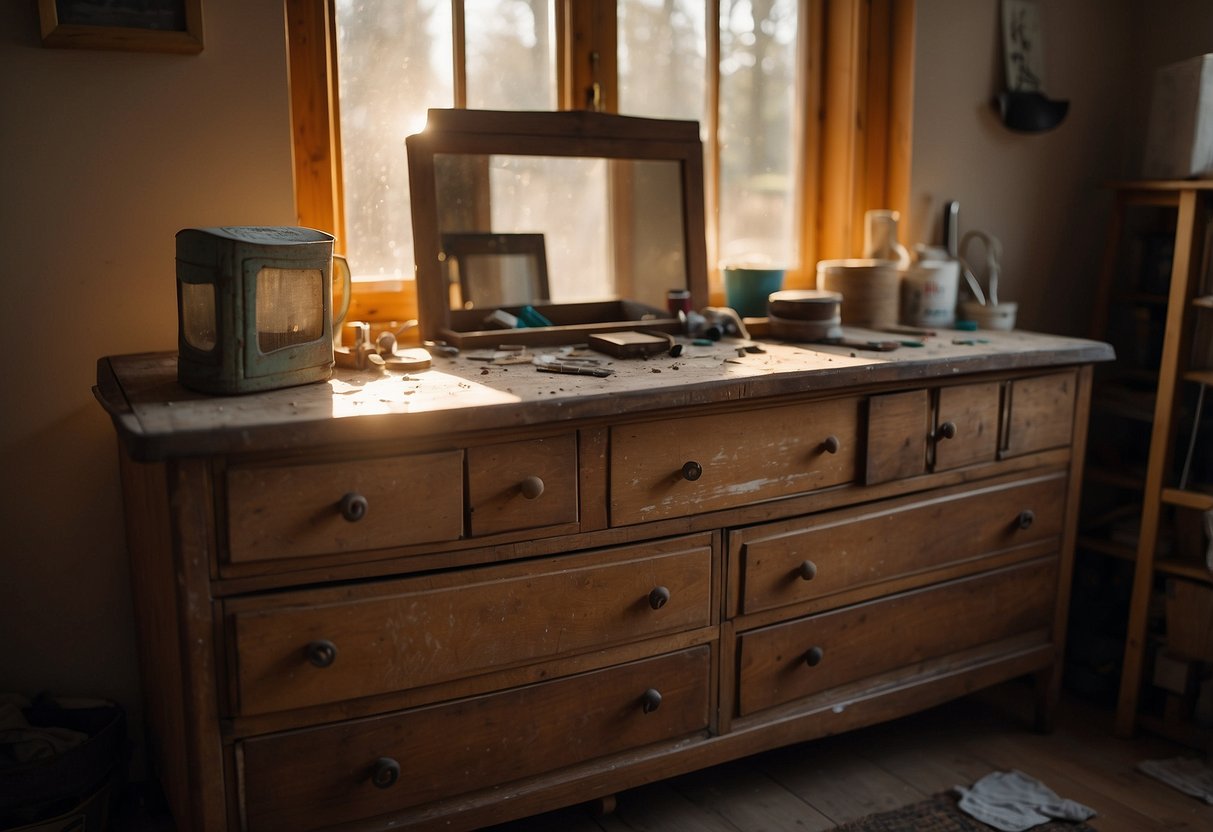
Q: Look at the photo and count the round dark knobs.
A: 12